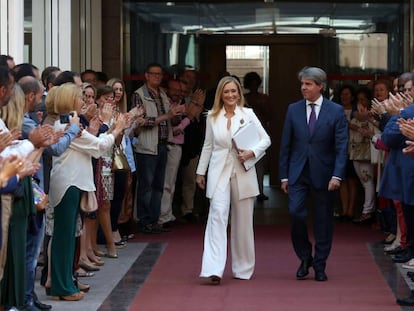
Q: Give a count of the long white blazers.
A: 1